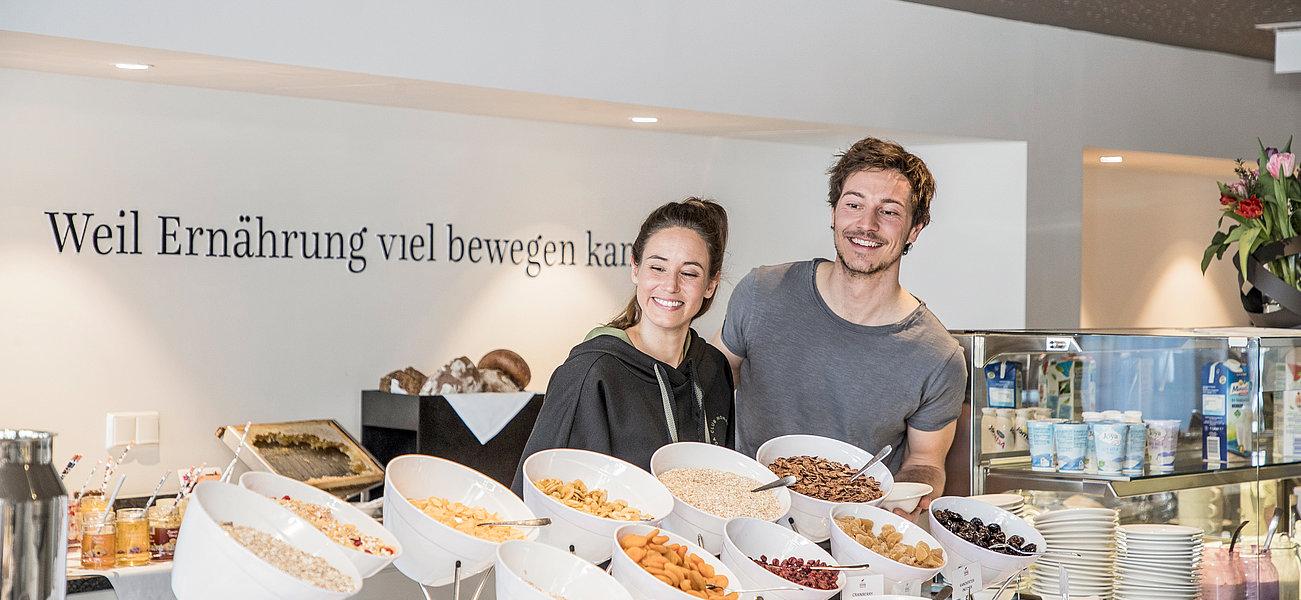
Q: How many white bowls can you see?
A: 12